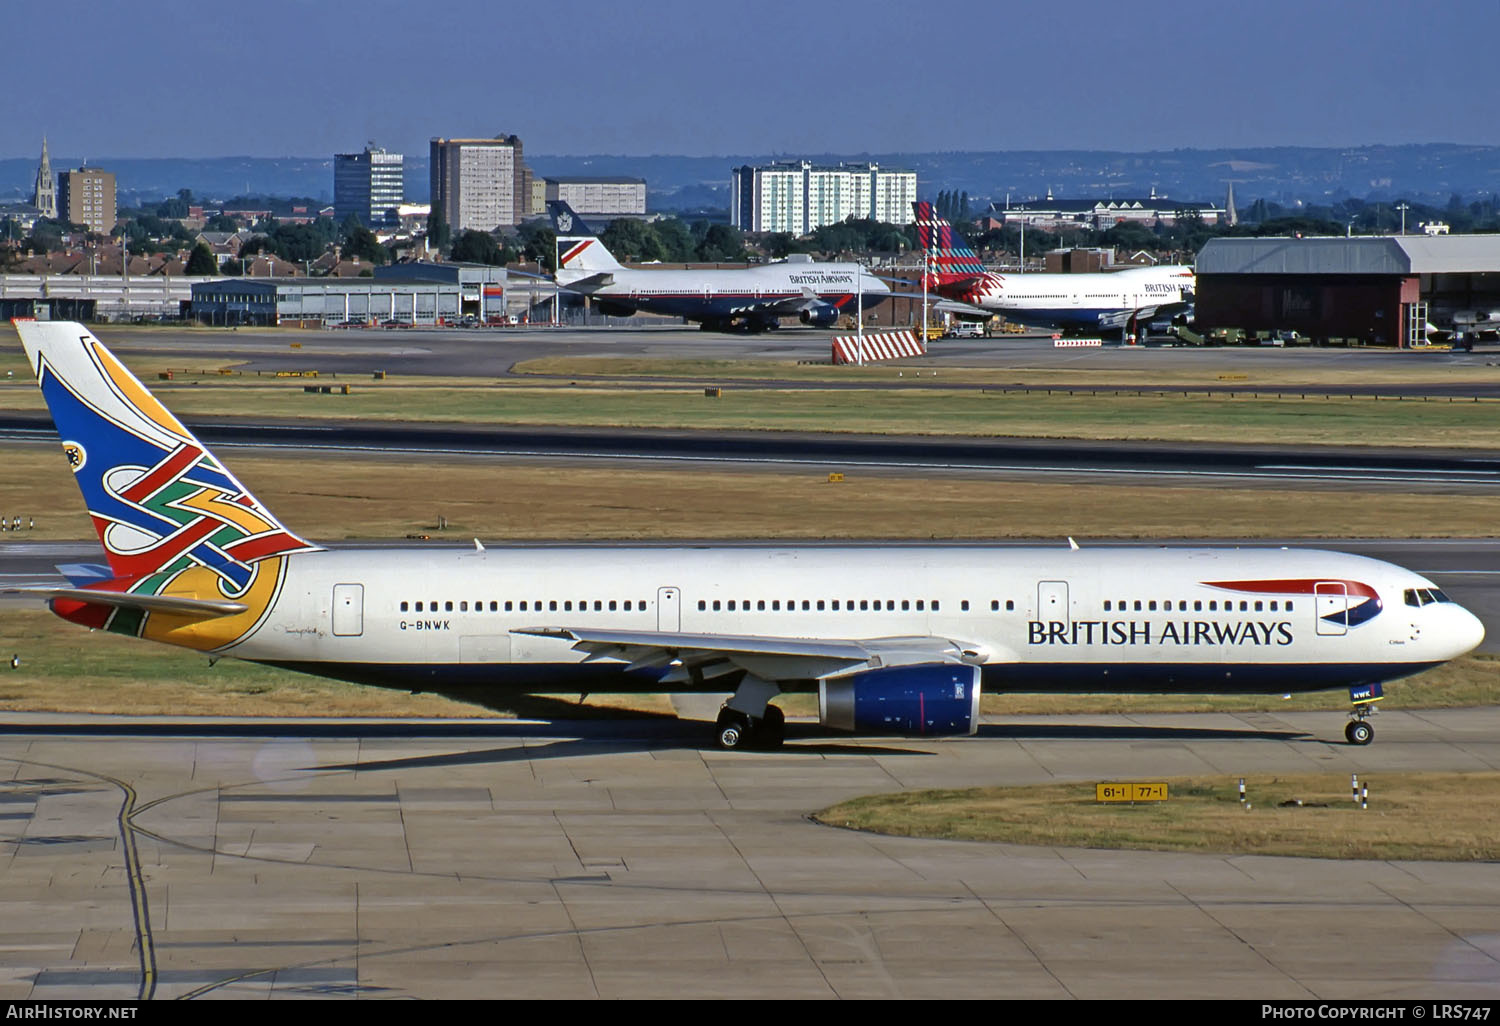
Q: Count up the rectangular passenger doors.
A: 4